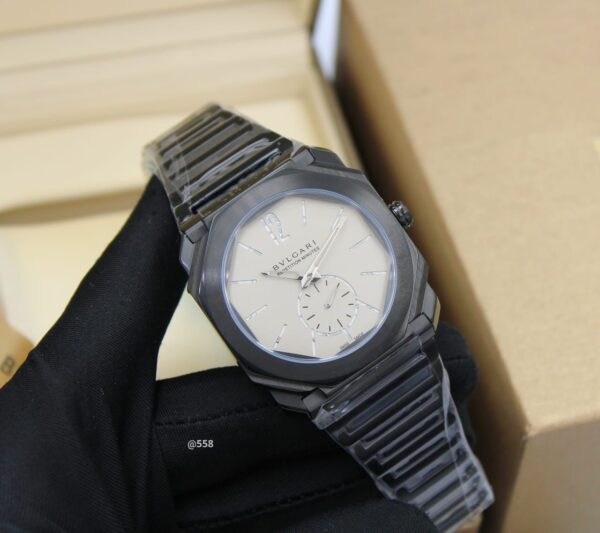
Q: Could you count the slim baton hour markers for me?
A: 11